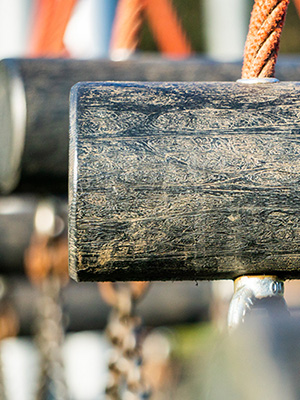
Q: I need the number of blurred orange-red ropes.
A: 3